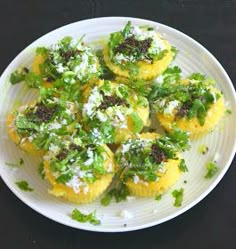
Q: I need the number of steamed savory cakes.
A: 7